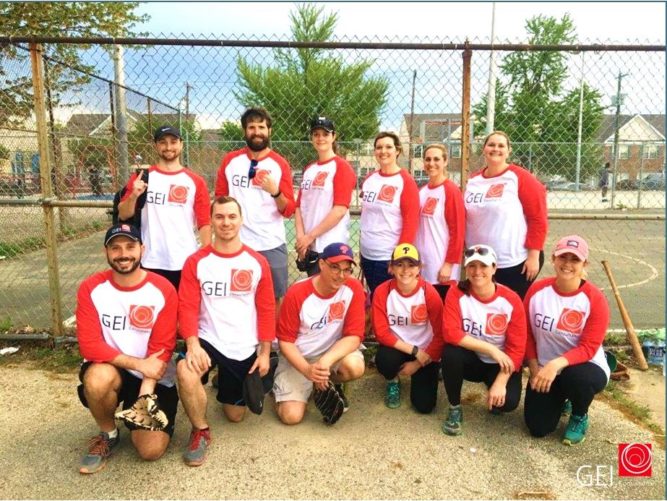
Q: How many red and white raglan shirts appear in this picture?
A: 12